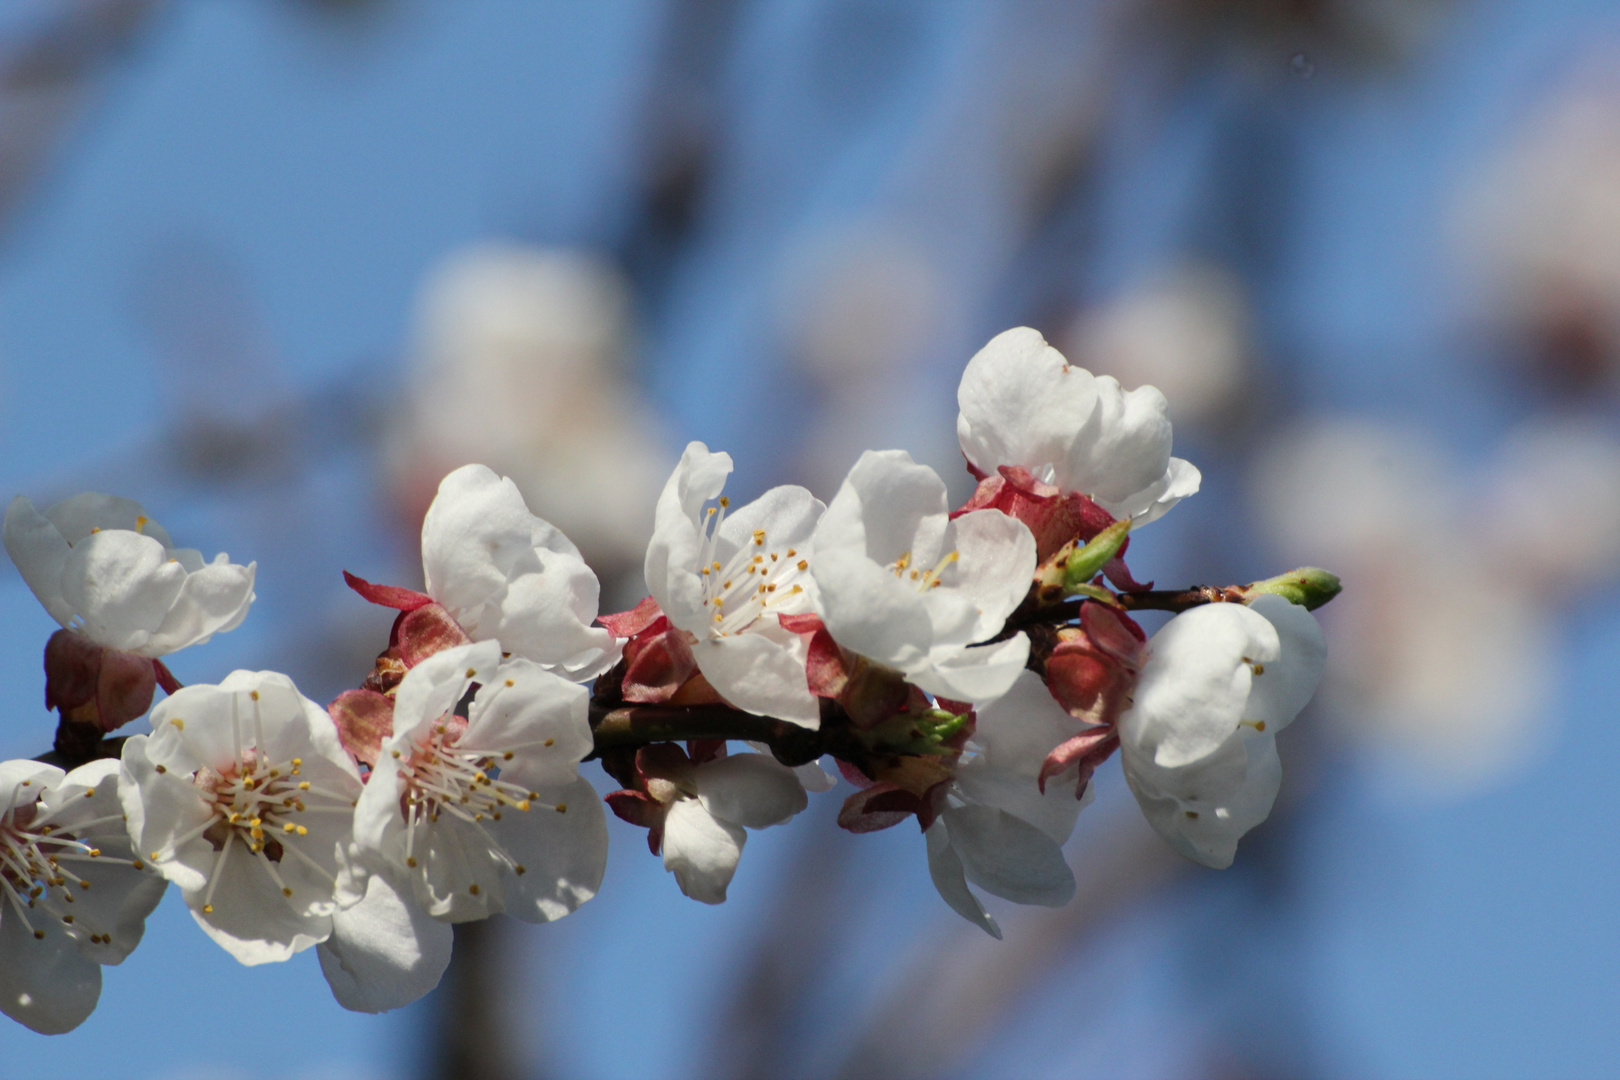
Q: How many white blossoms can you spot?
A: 11